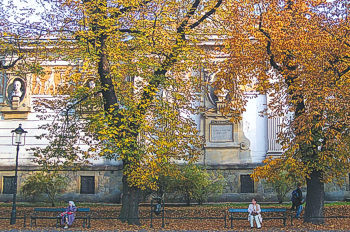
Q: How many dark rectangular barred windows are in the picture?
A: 3